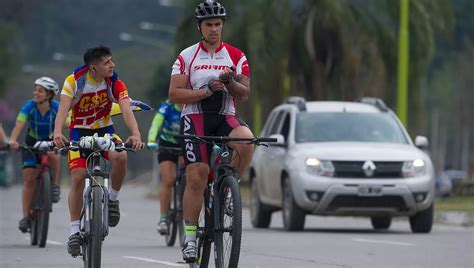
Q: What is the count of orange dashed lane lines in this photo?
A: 0